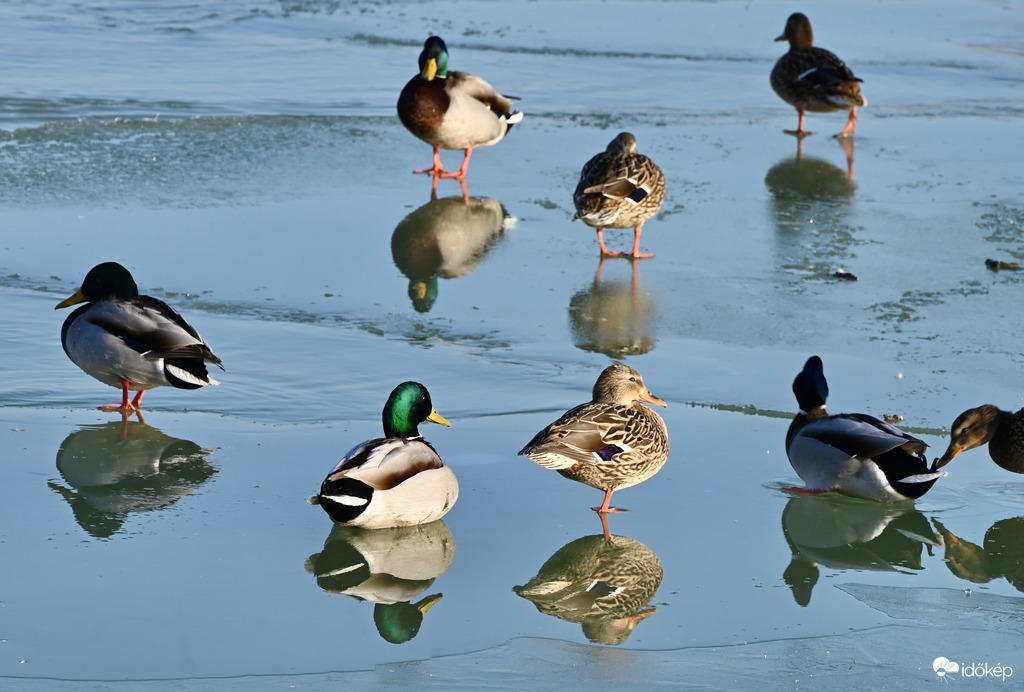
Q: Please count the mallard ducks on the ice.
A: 8